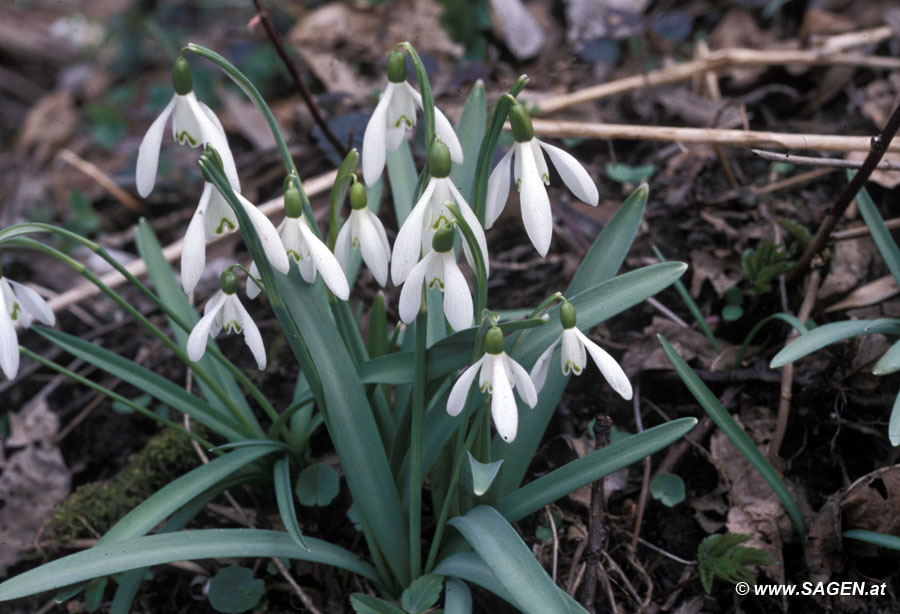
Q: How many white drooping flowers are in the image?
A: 12